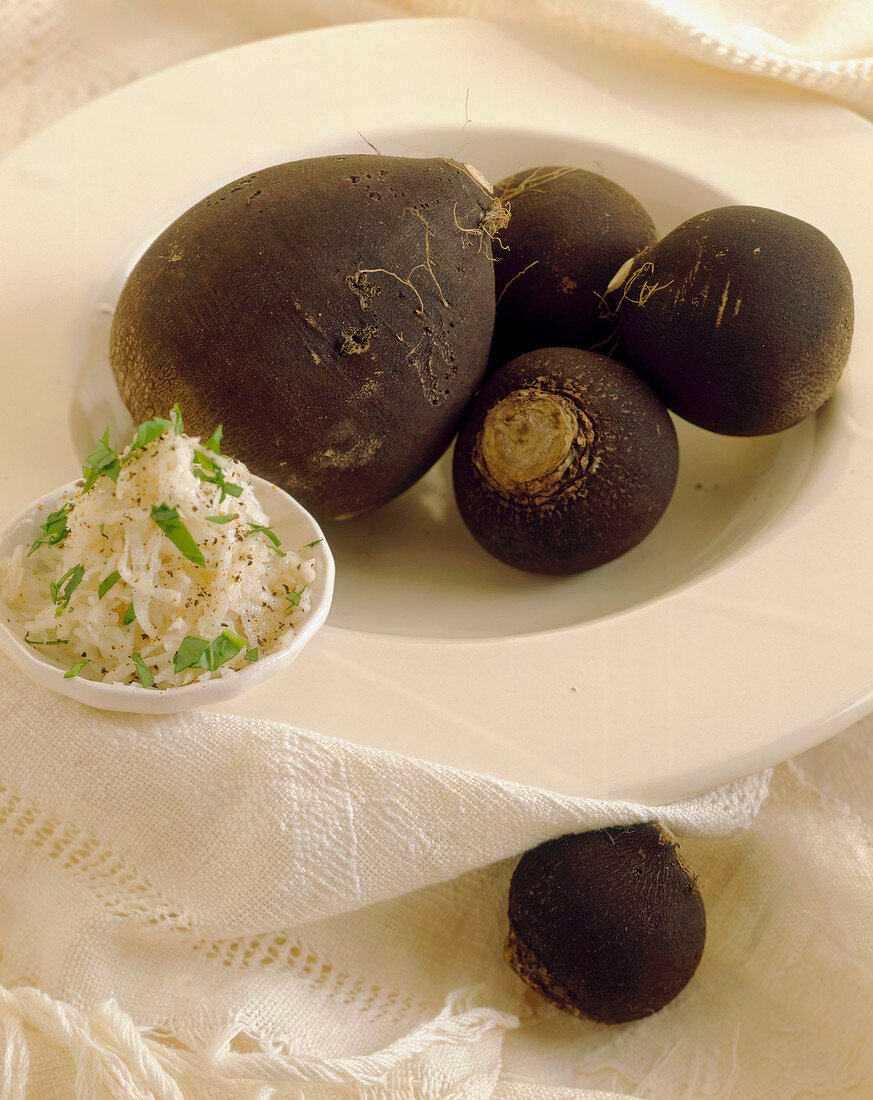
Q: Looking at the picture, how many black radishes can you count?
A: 5